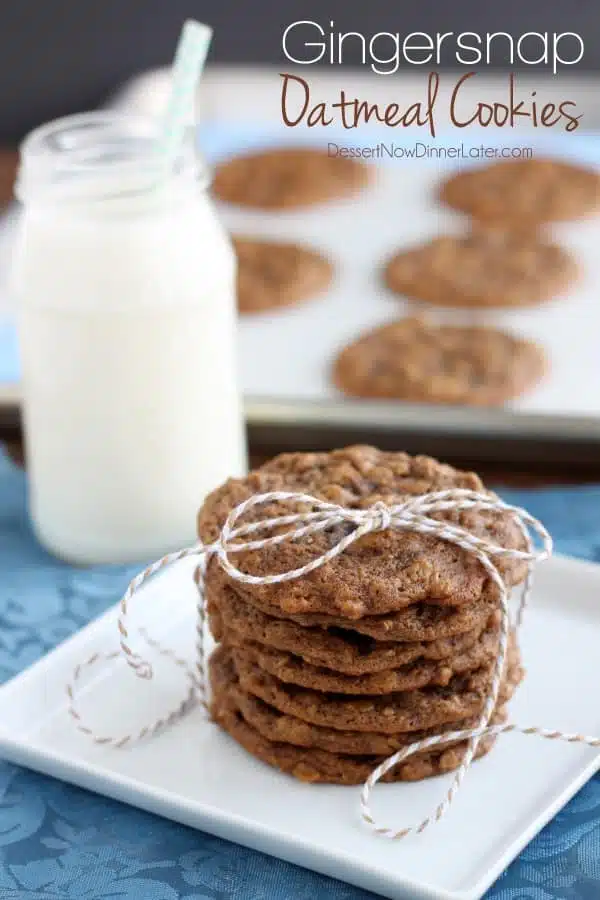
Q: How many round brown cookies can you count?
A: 12